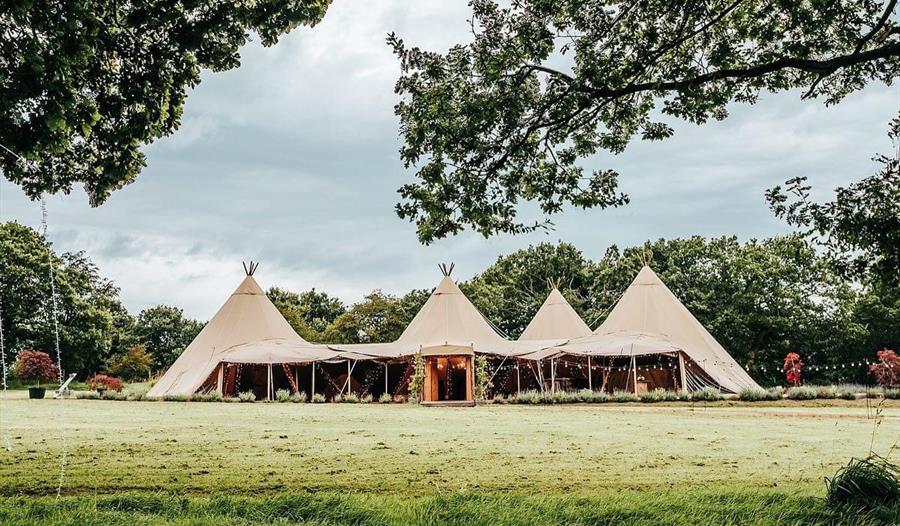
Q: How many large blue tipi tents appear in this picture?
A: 0